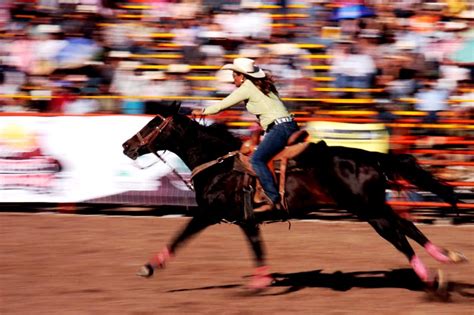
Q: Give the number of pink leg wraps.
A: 4